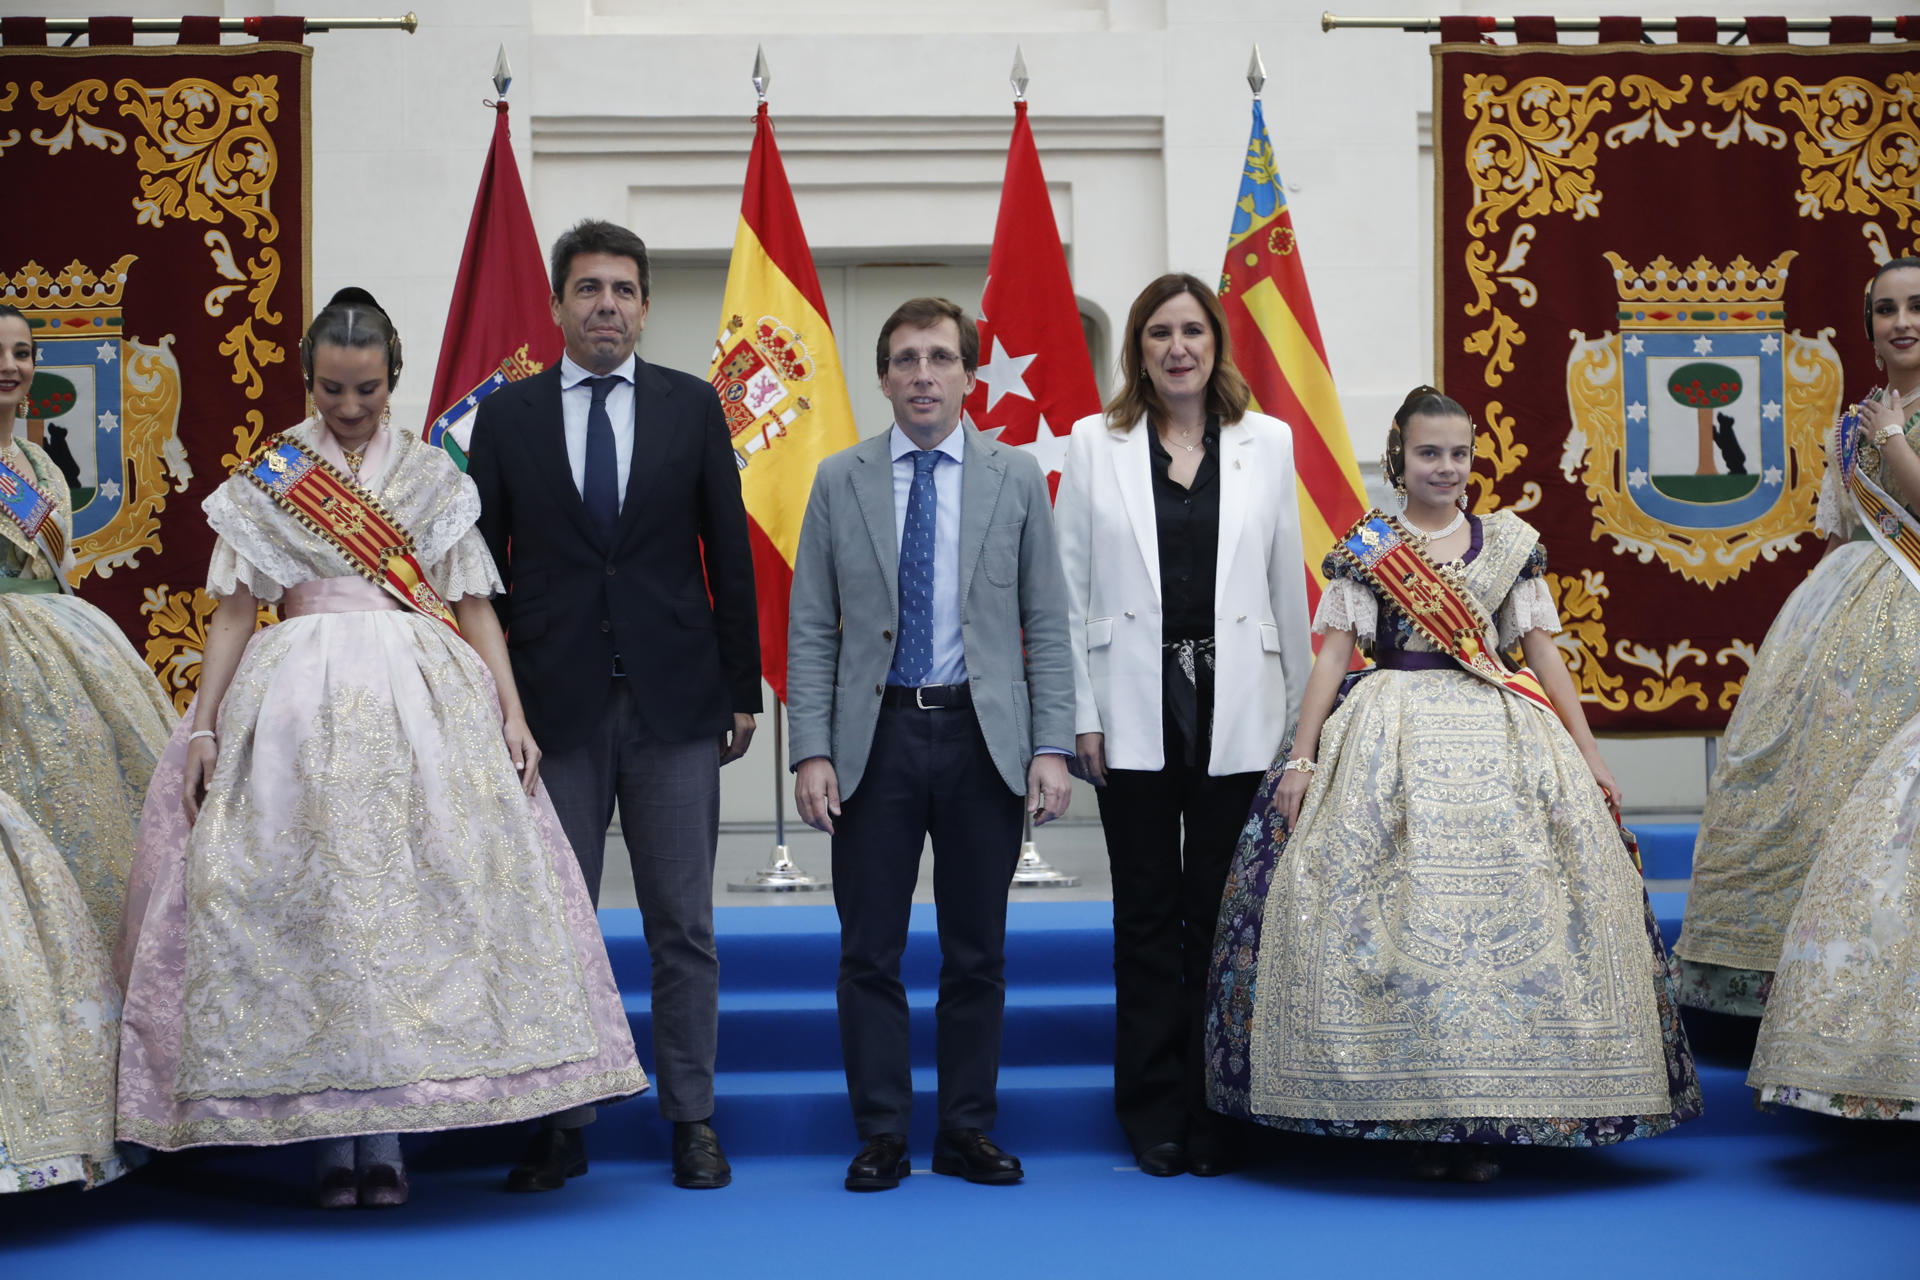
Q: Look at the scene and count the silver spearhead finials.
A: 4